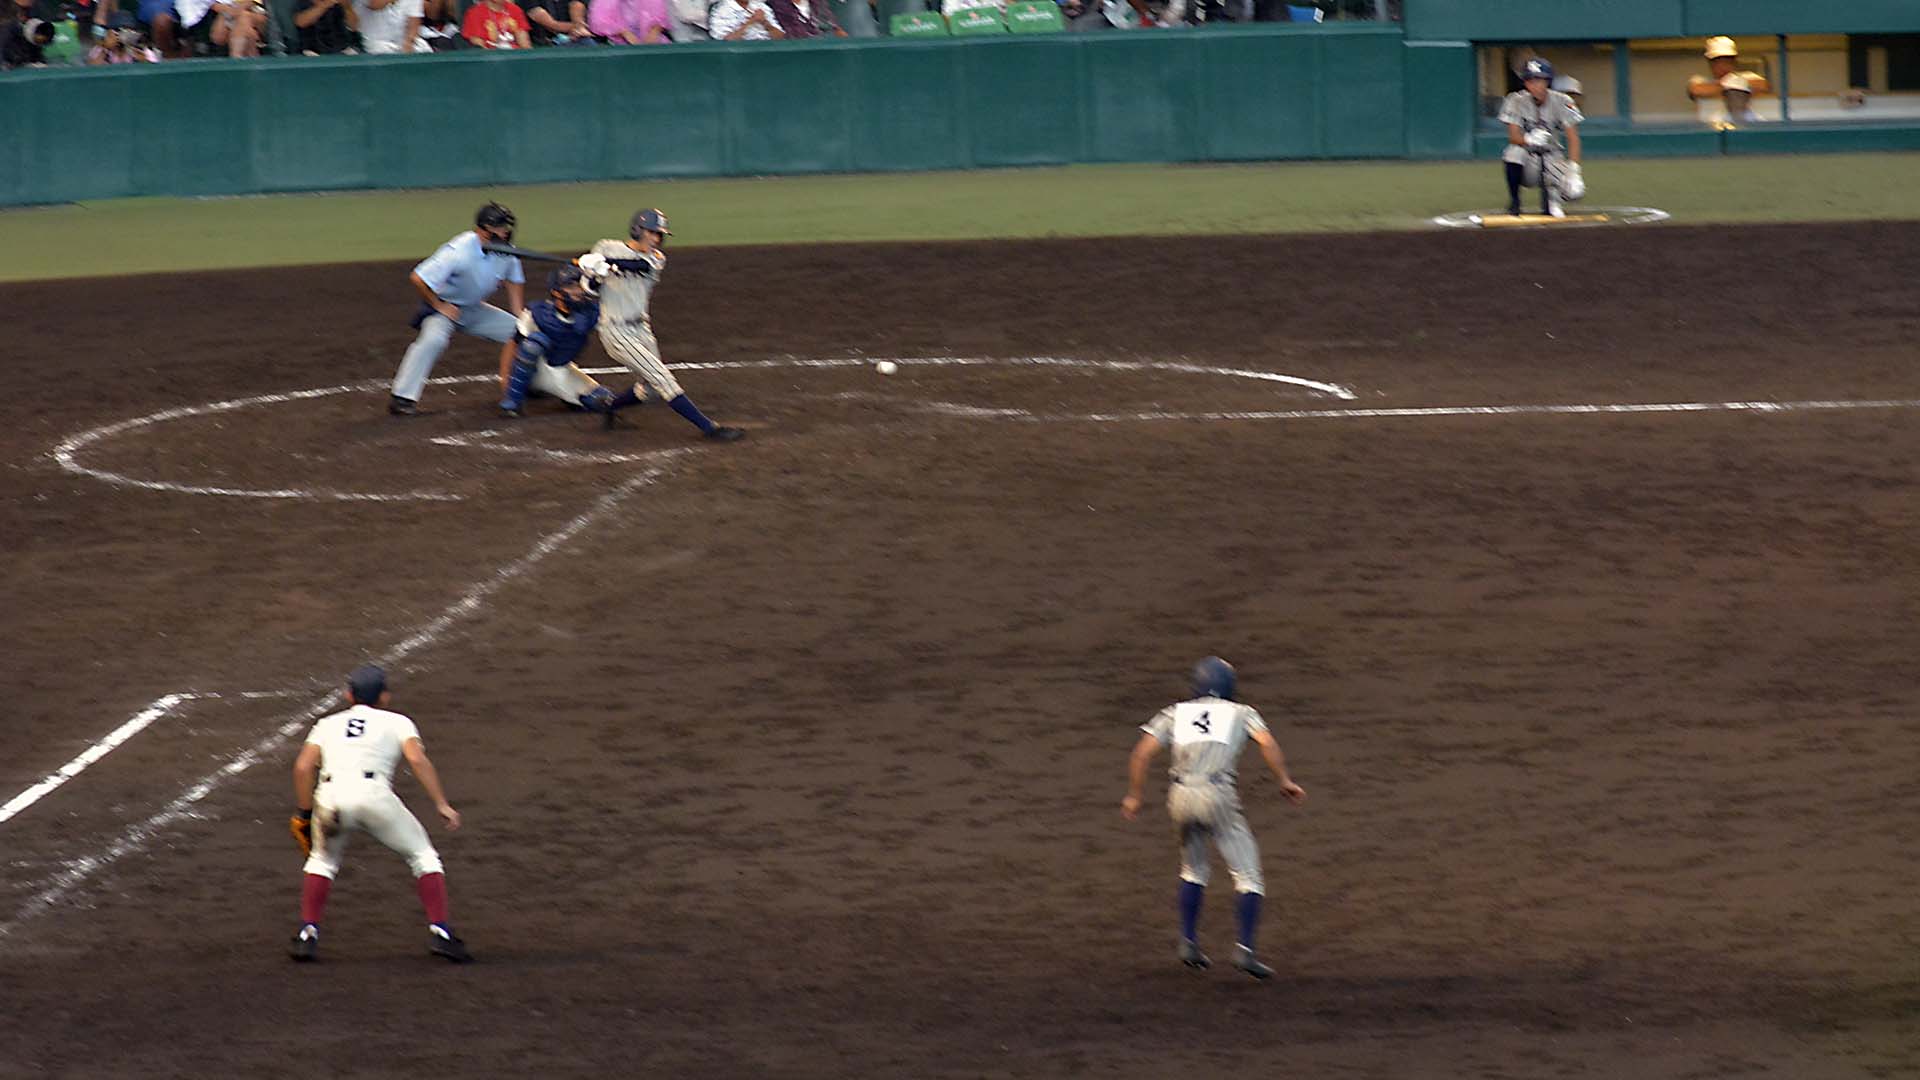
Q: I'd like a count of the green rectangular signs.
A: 3